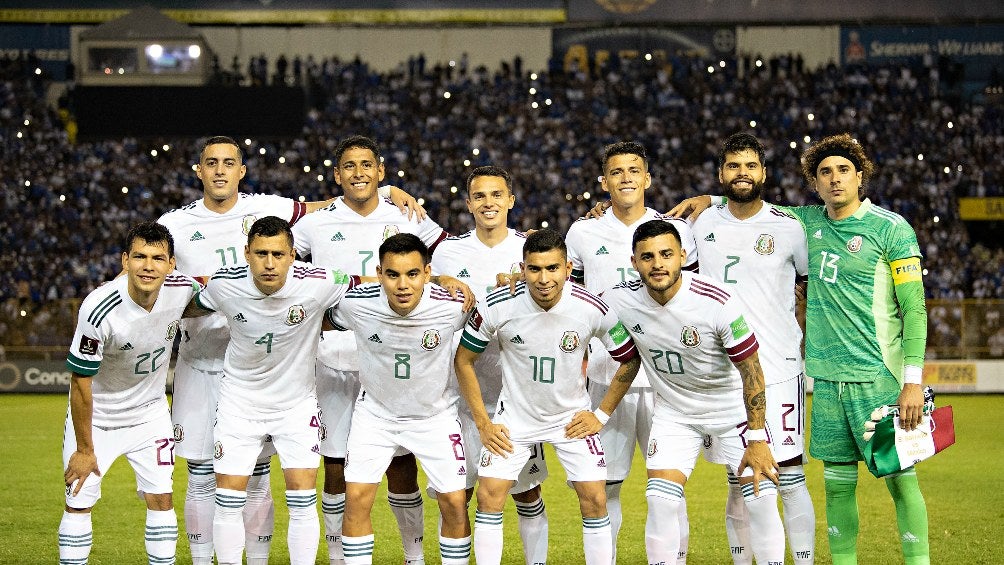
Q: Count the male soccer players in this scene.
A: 11